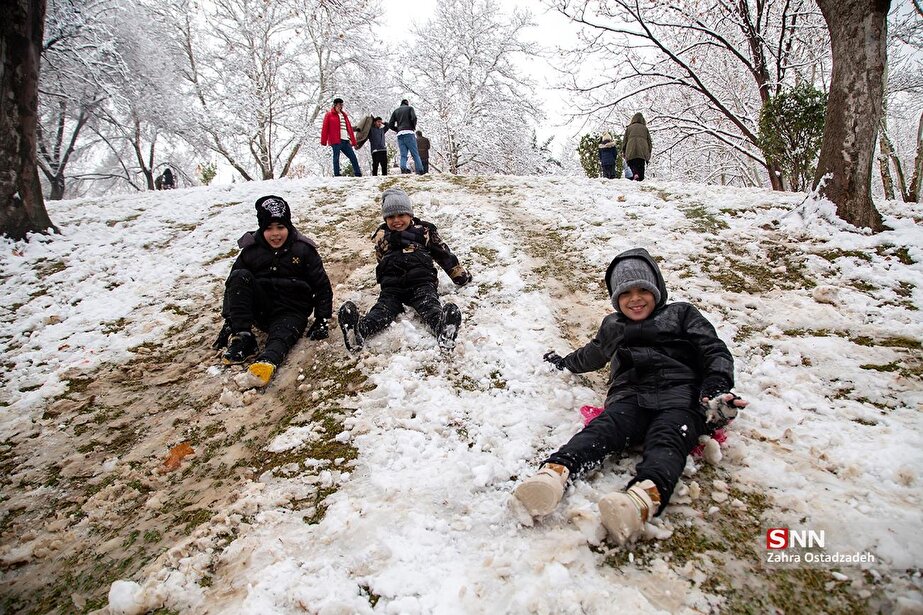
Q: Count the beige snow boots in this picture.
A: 2